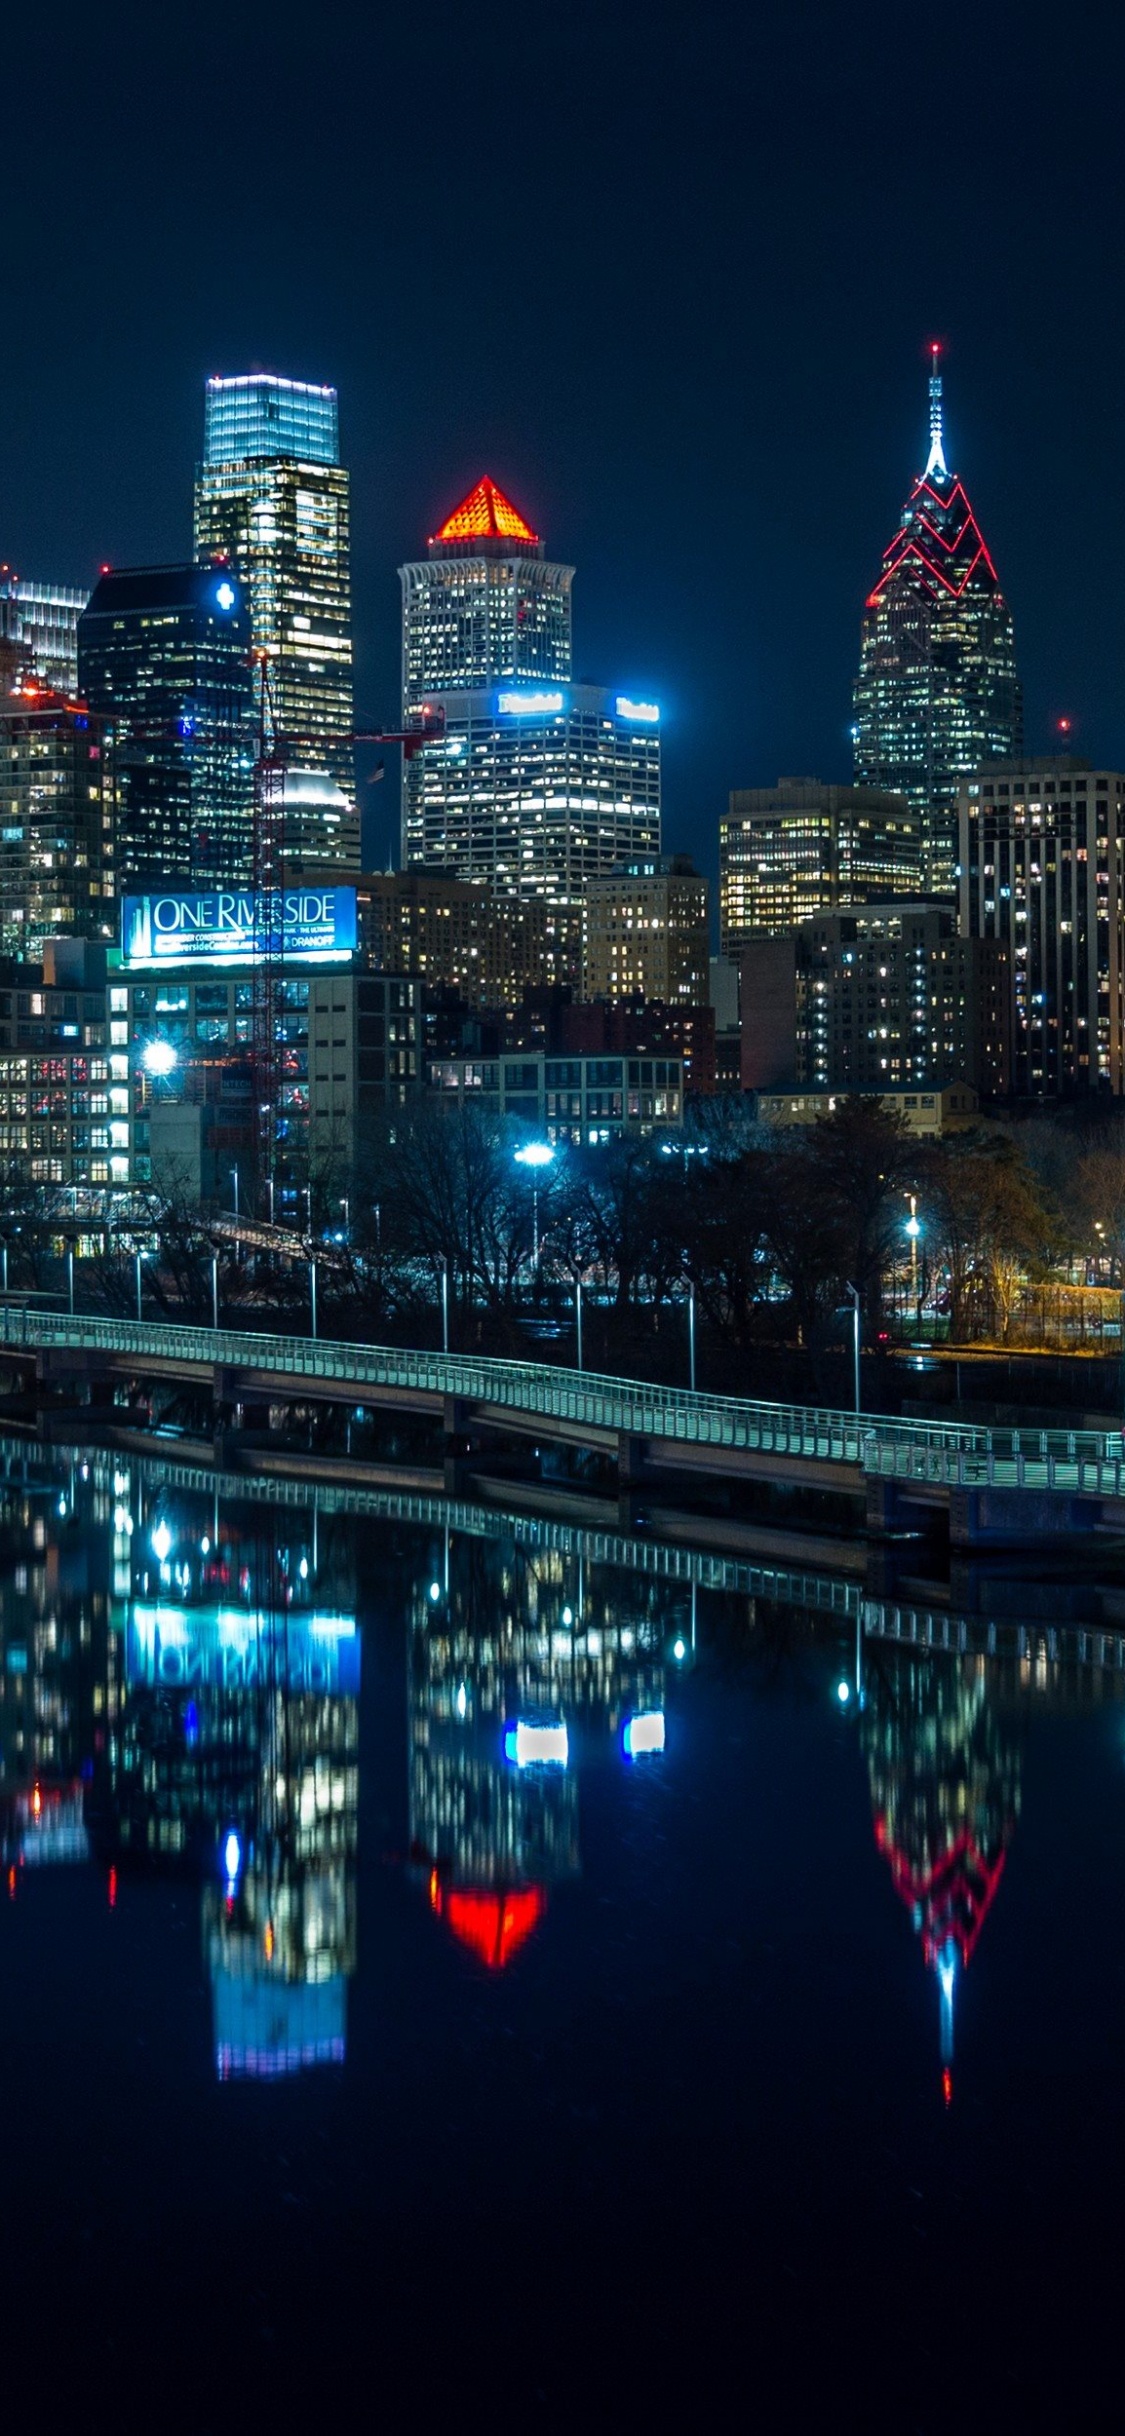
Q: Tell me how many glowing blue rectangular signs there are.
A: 3